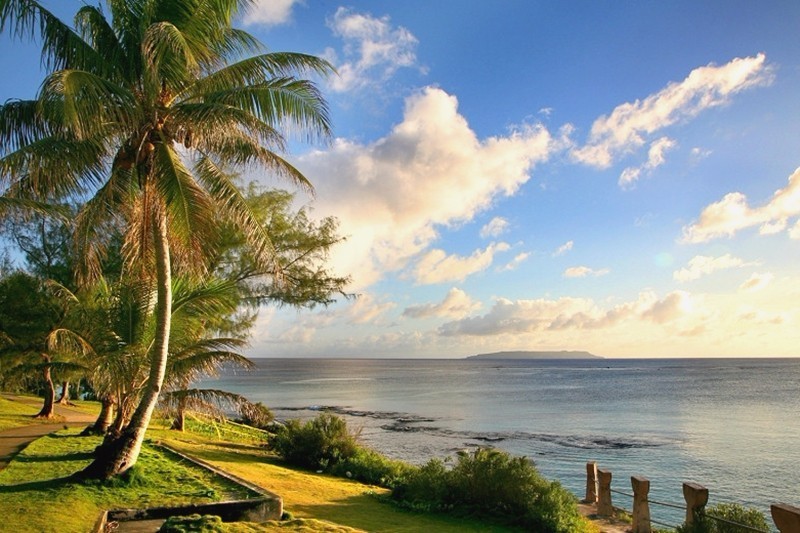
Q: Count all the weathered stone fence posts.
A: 5